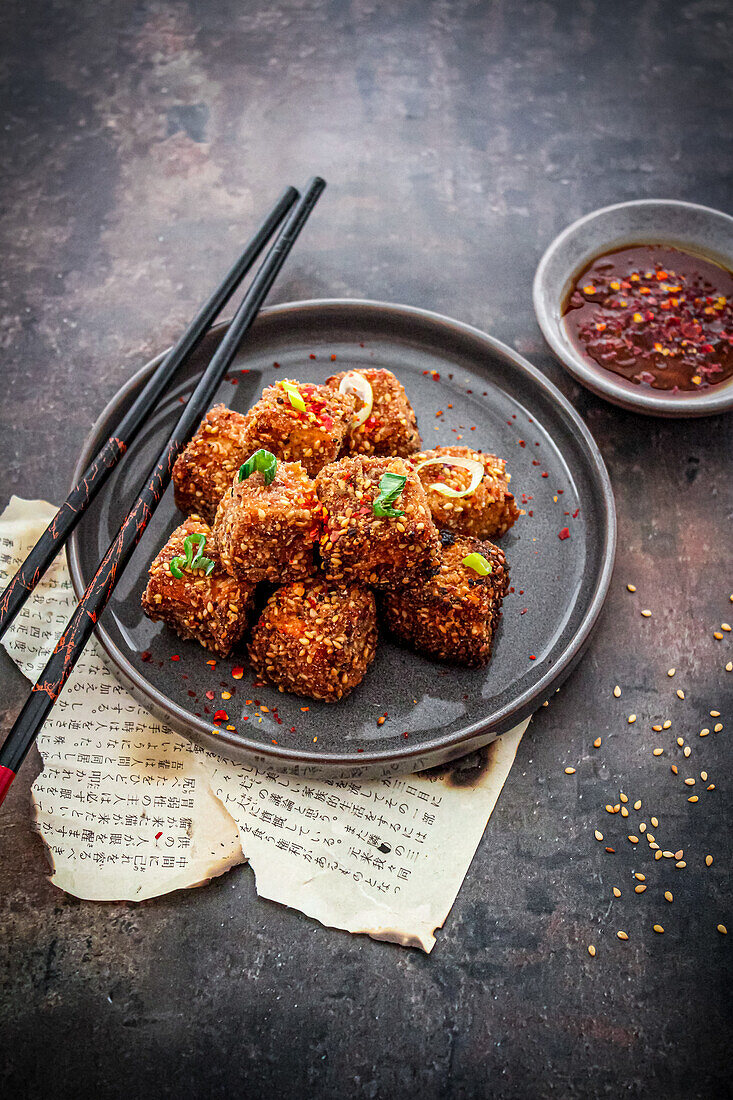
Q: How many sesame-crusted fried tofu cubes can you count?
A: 9